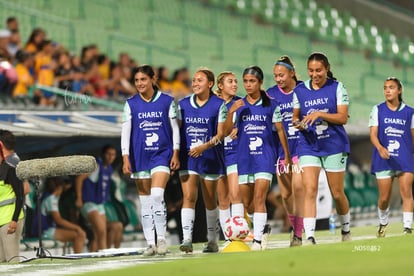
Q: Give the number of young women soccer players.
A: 7